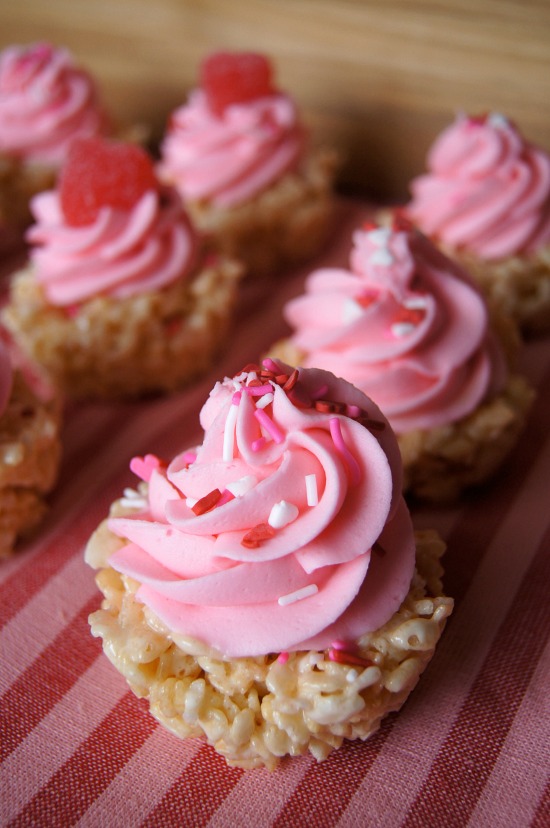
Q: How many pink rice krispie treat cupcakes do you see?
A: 7